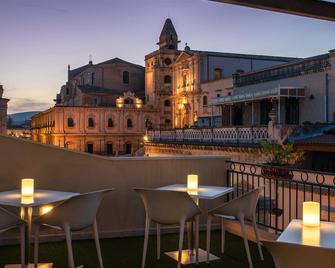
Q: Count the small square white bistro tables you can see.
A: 3